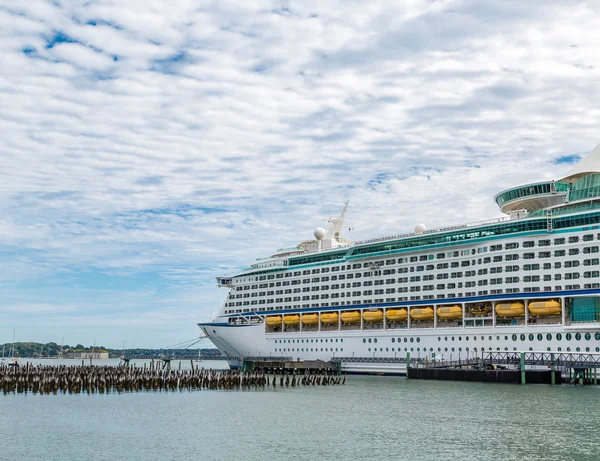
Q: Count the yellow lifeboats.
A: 11